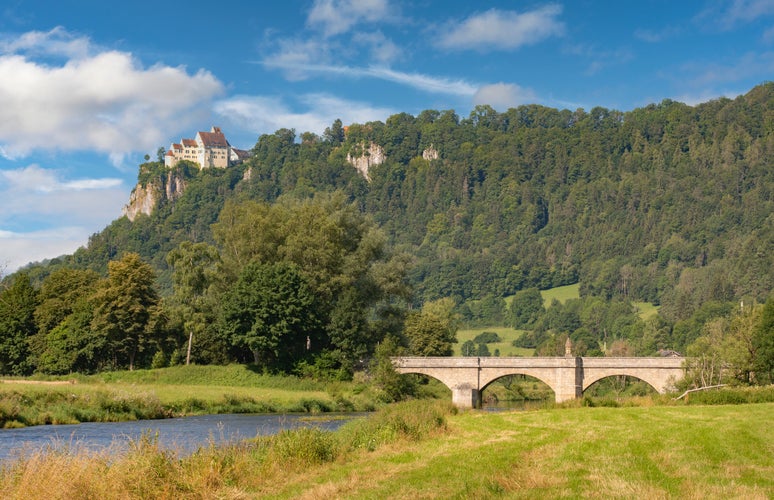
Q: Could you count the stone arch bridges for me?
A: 1